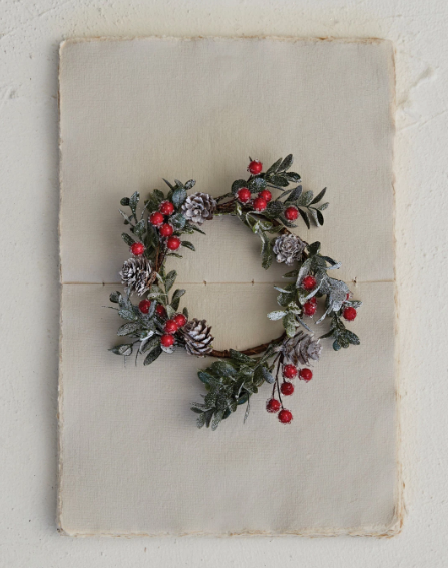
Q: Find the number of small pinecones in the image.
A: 5